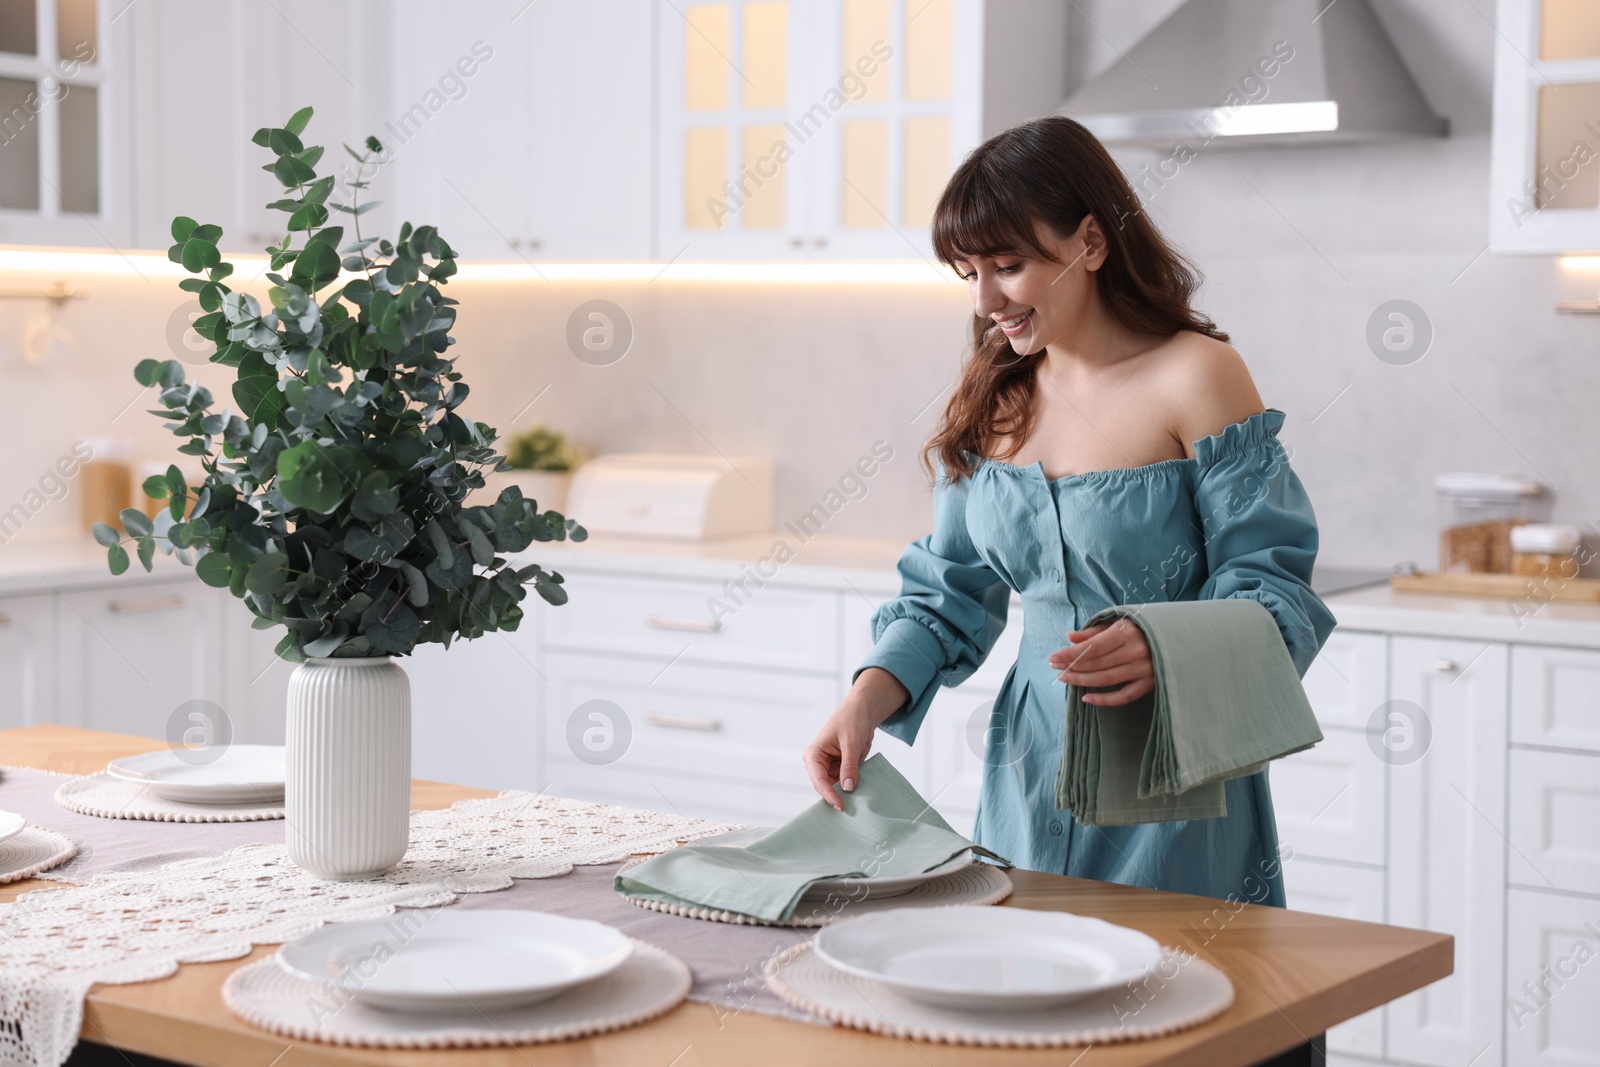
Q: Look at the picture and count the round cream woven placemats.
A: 5